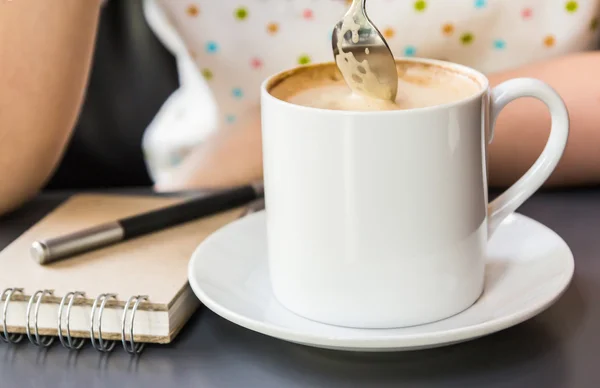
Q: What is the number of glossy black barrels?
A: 1